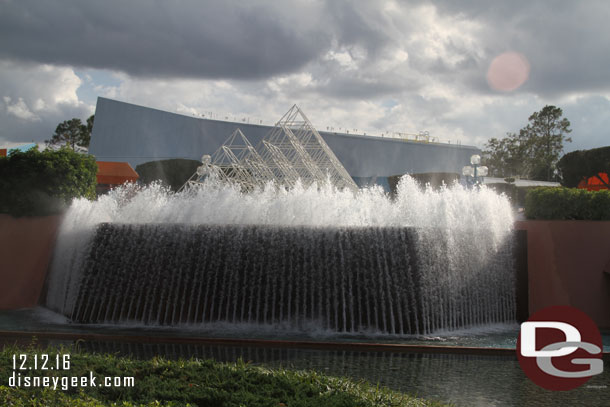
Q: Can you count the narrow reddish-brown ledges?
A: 1